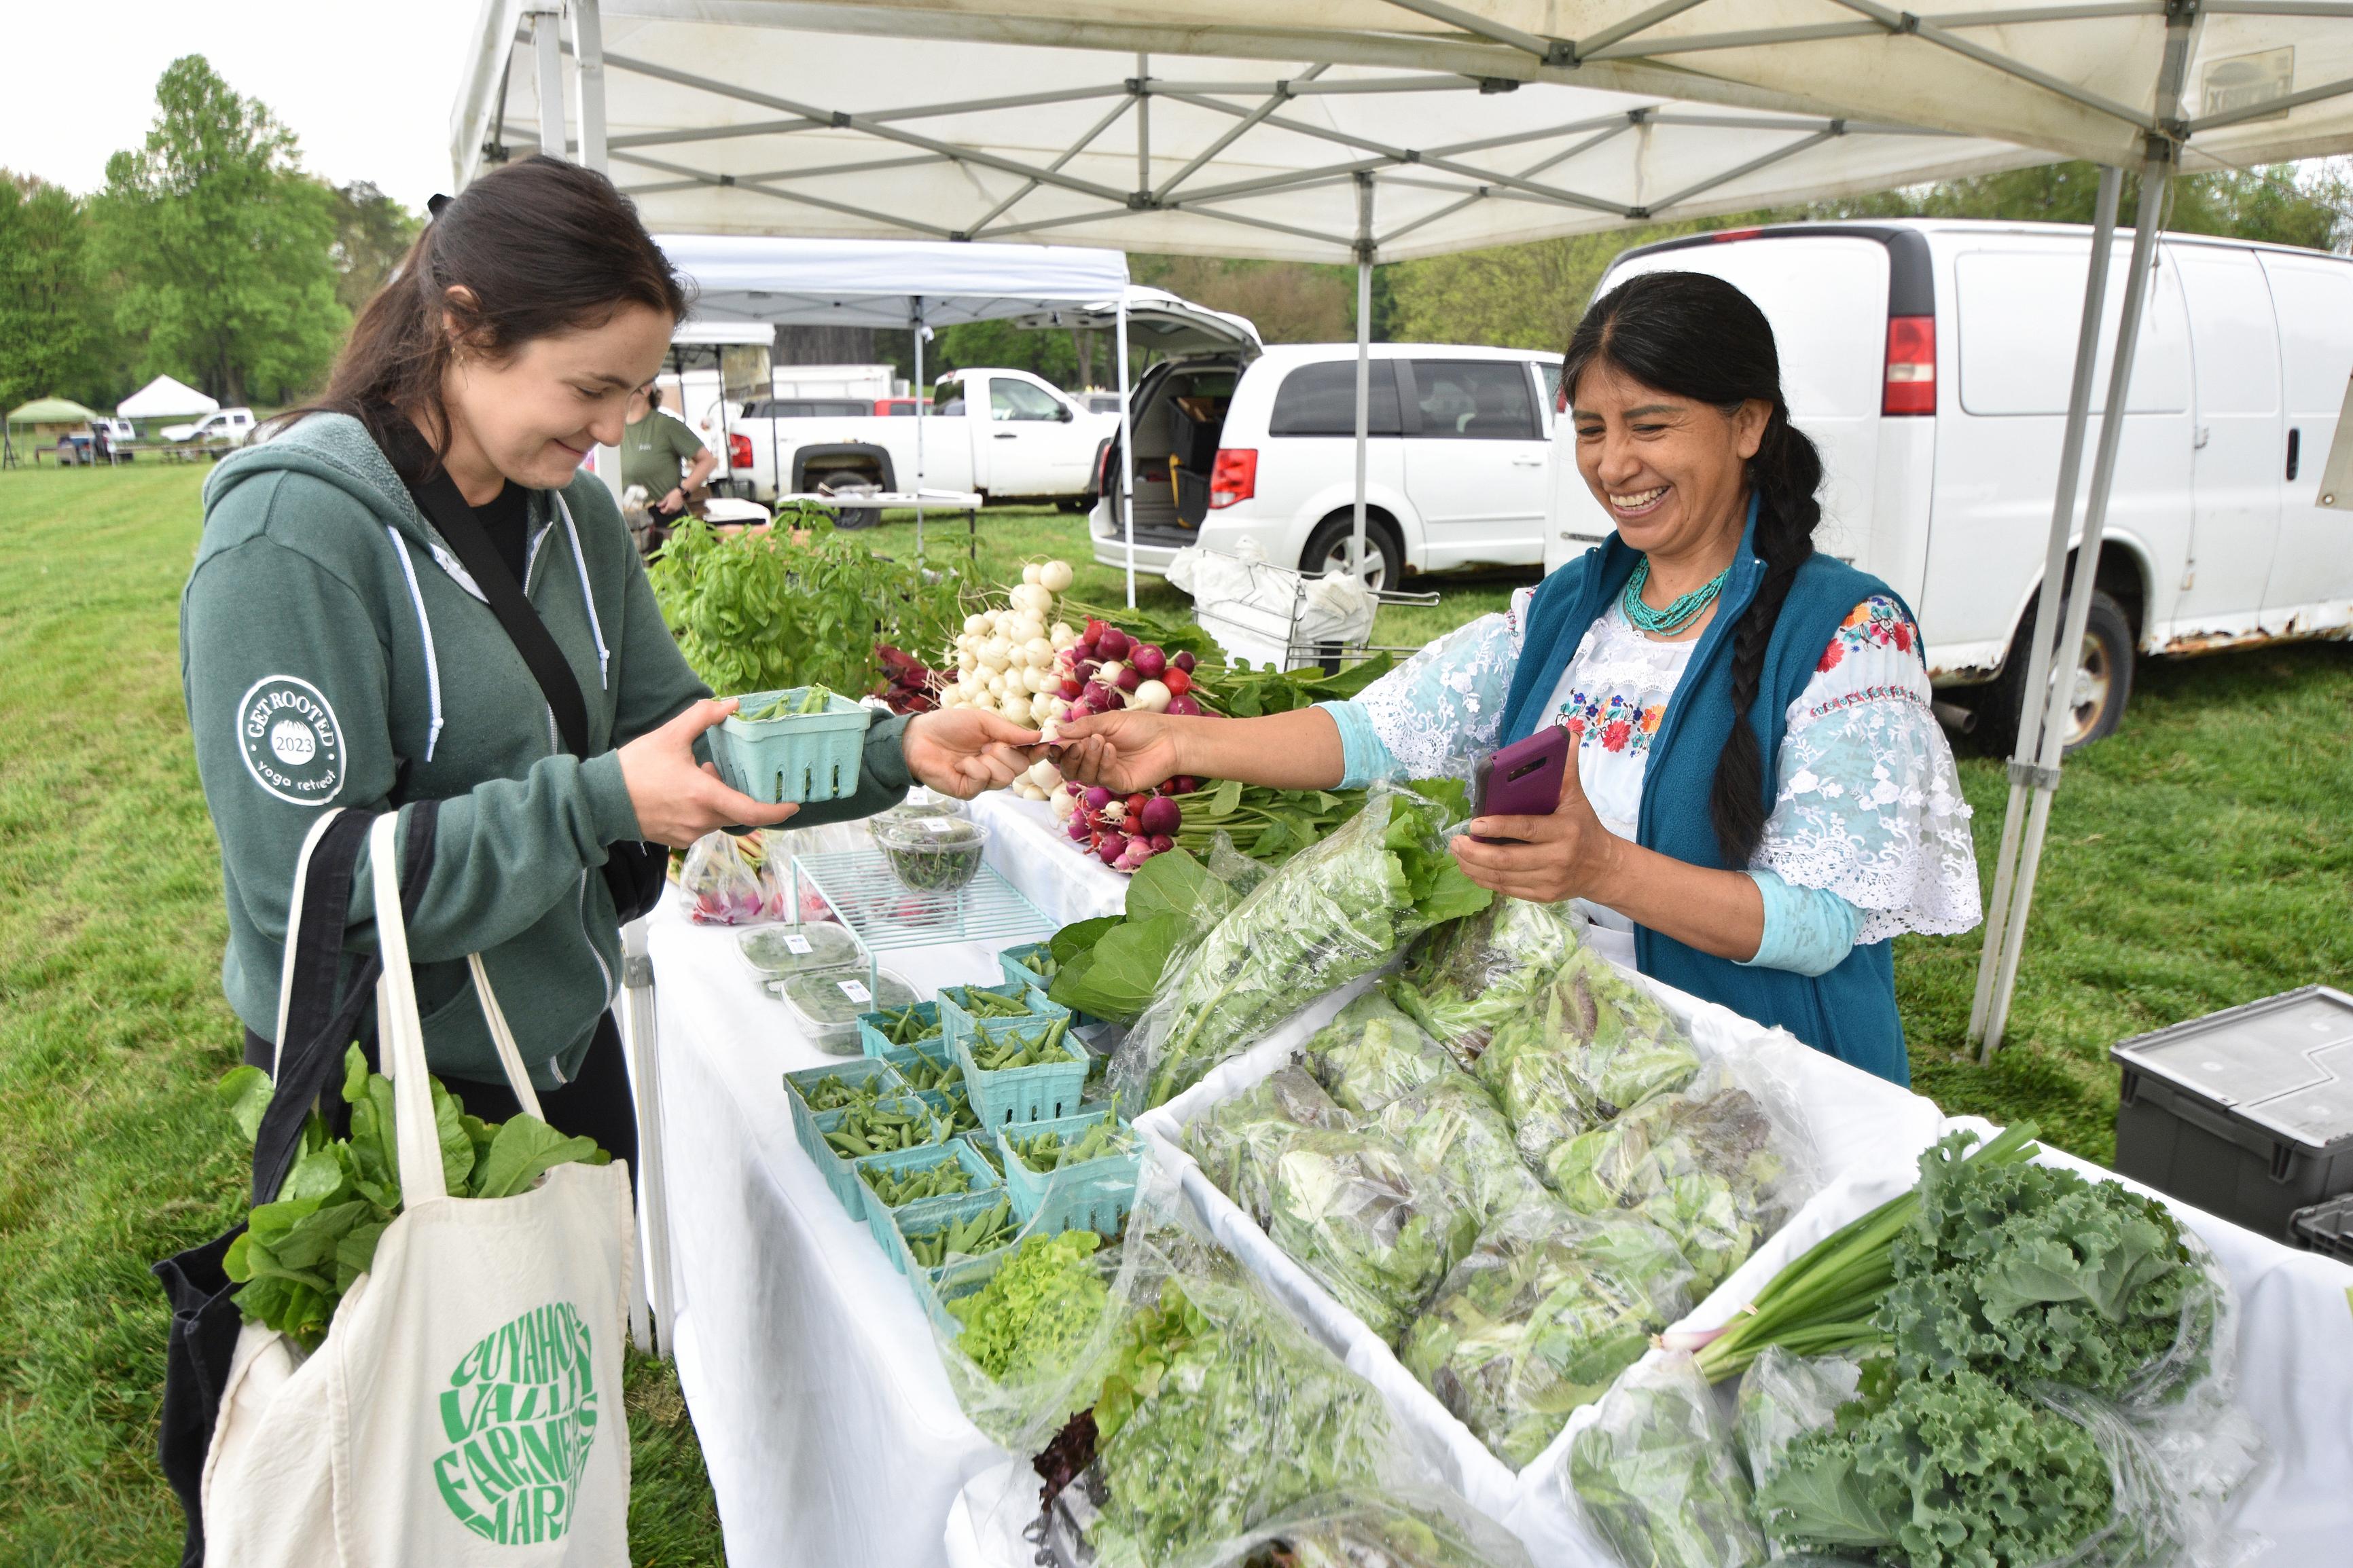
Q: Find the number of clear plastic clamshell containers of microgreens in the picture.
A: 4